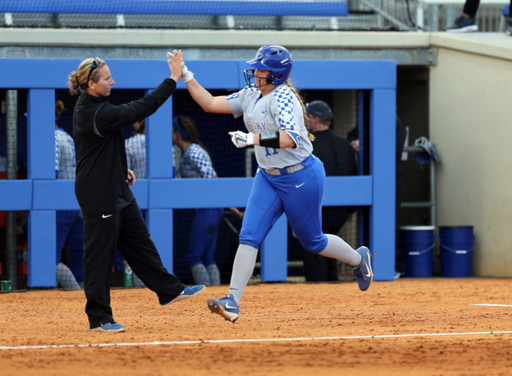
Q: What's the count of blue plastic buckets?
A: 2